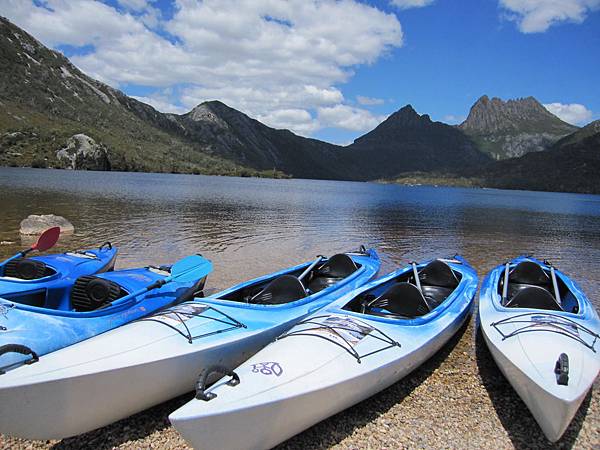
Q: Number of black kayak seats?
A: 8